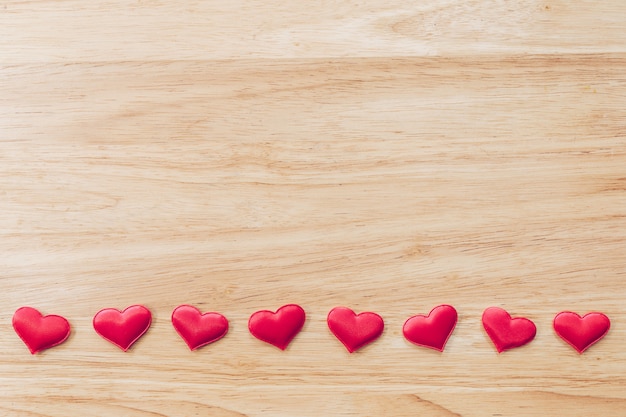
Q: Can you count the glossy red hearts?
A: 8